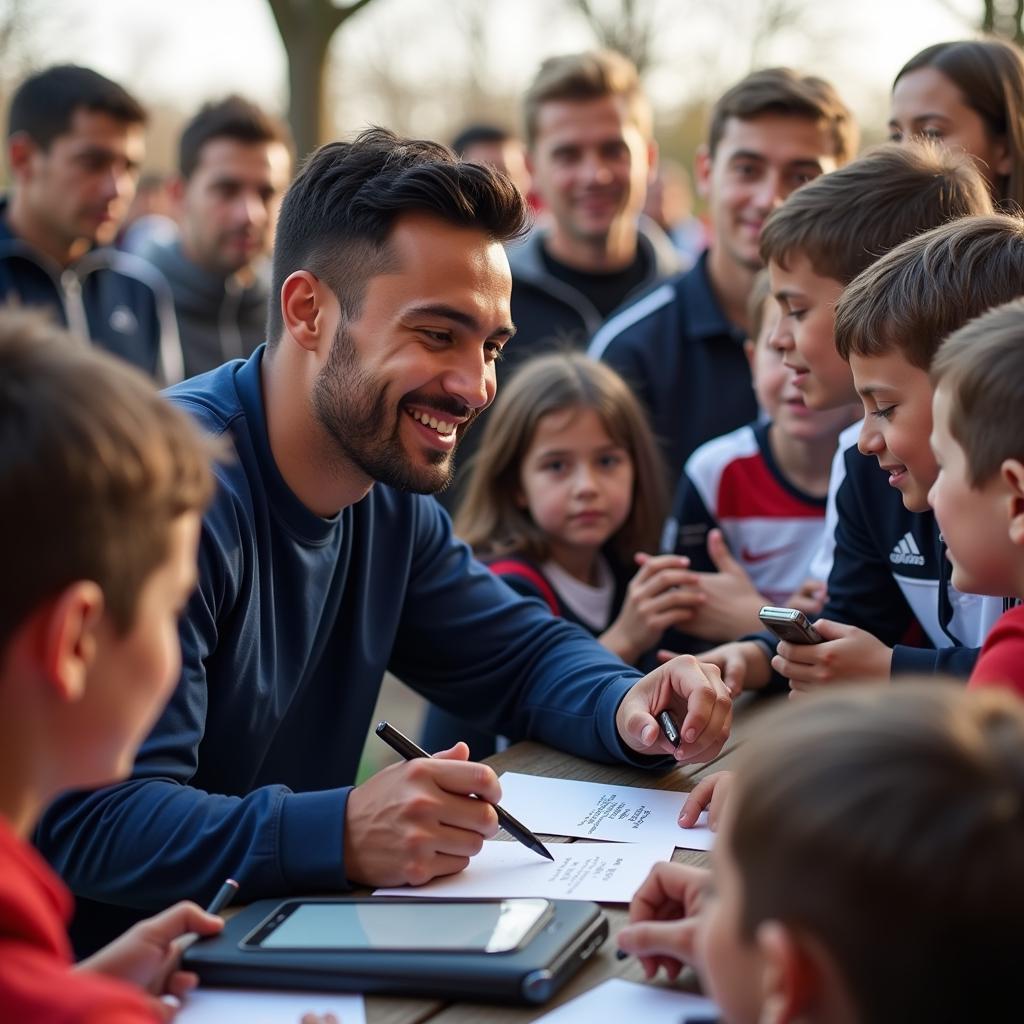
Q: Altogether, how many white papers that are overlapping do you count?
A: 2